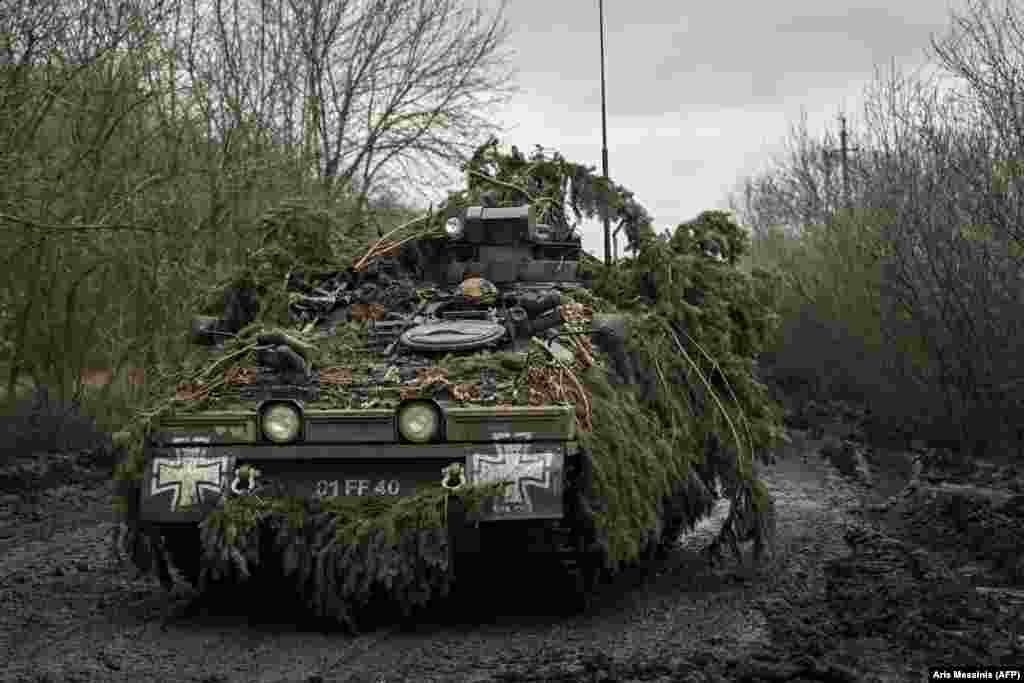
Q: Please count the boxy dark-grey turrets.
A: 1